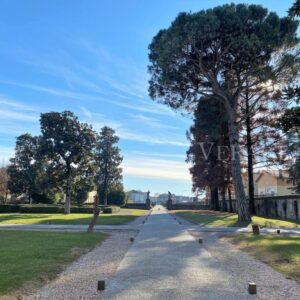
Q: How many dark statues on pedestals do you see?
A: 2